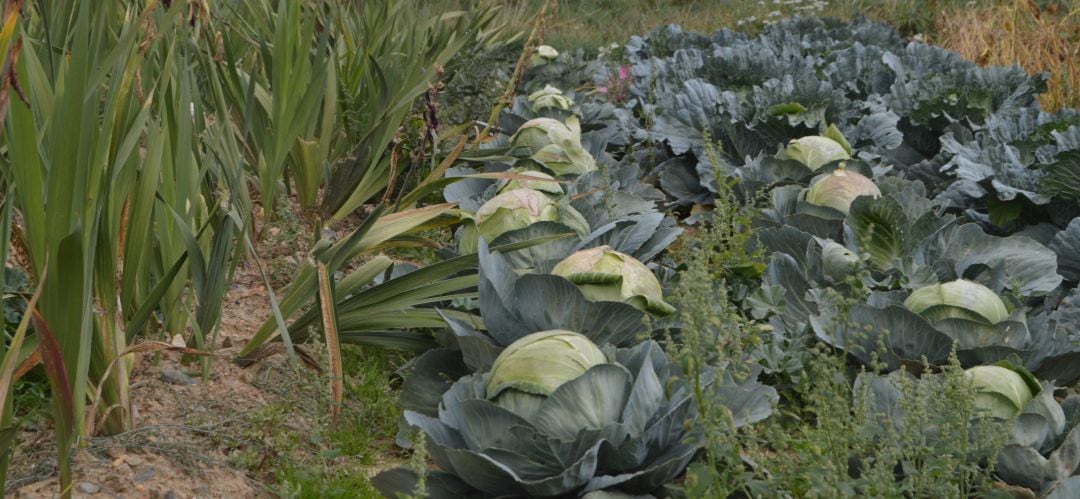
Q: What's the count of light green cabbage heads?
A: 11